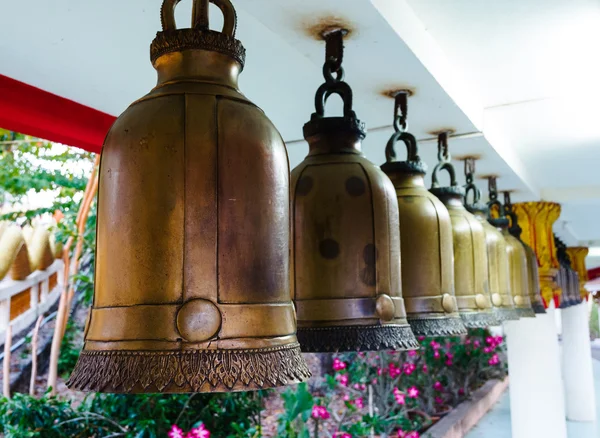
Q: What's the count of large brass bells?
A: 7